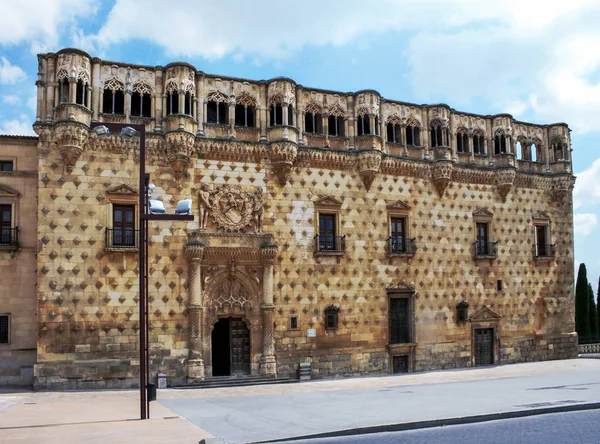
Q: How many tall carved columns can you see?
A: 2